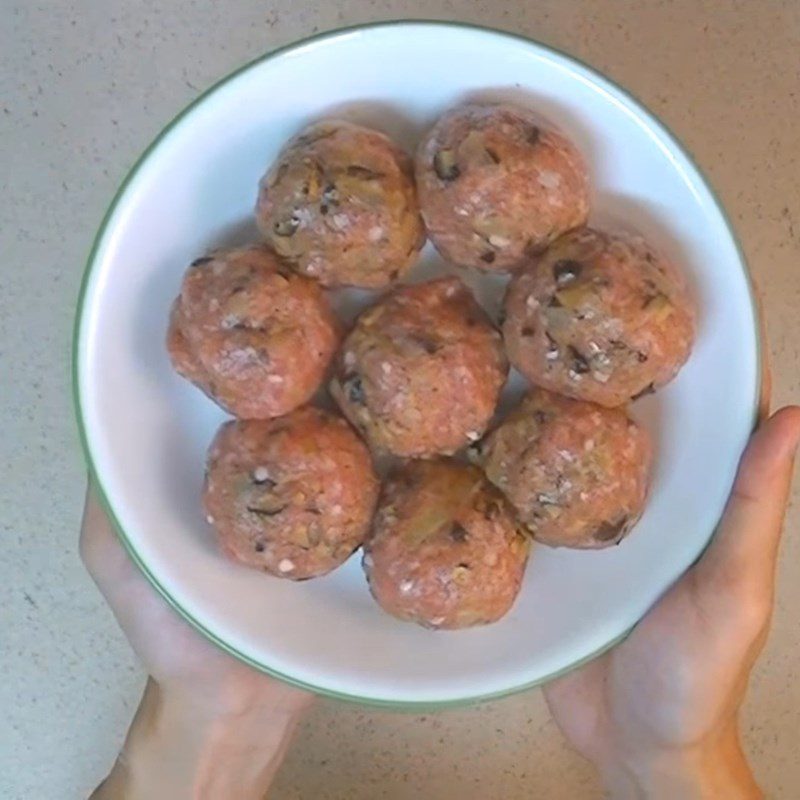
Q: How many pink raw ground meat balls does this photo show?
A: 8